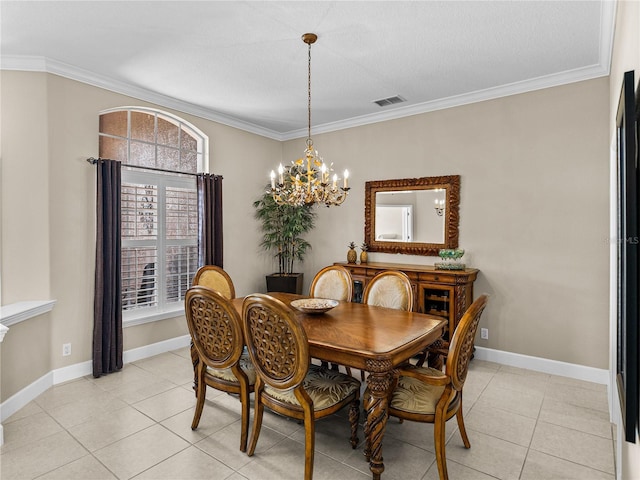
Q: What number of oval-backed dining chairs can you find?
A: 6